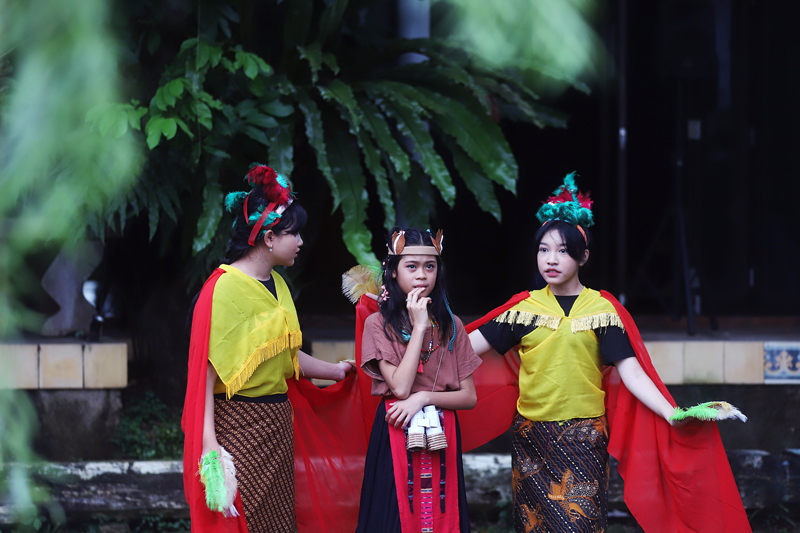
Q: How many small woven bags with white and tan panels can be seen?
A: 2